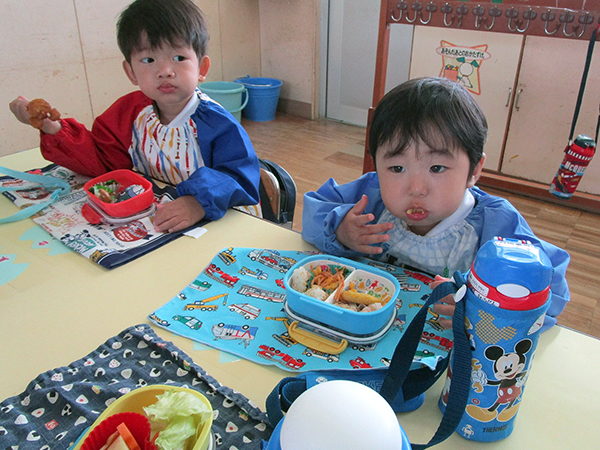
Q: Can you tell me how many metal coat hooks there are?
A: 12